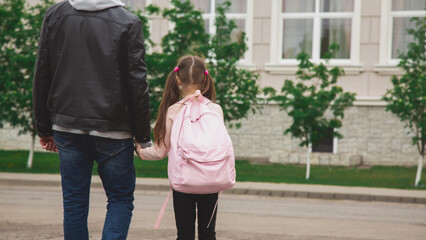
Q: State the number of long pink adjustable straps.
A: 2